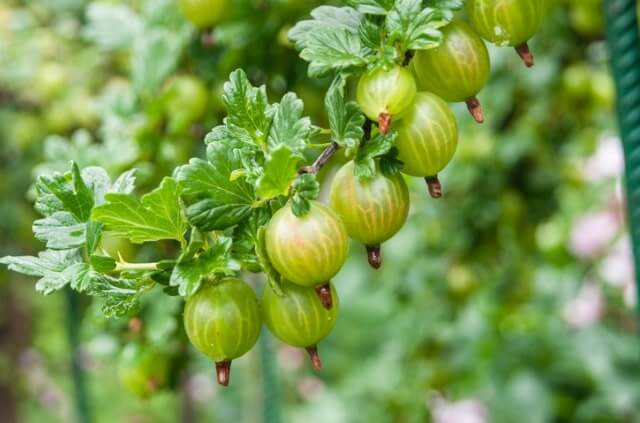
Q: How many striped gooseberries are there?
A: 8